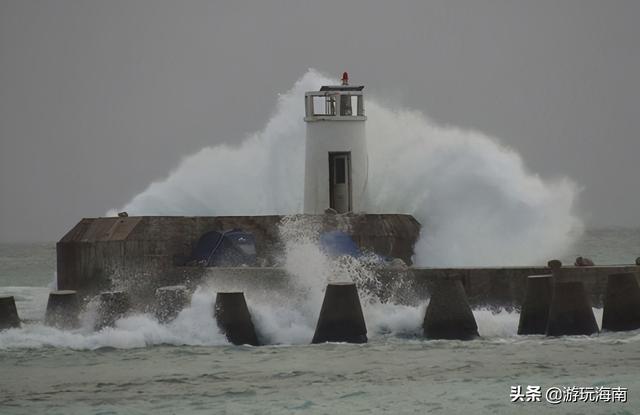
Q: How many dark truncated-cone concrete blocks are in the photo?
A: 10